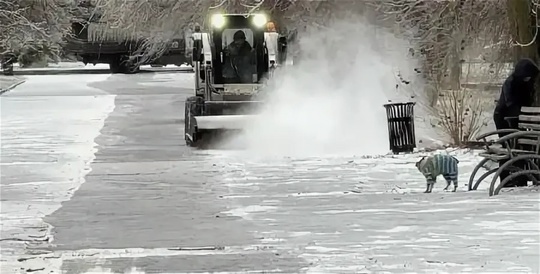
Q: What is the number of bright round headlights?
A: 2